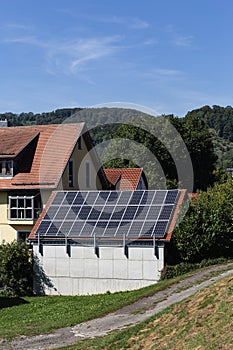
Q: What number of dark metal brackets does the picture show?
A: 5